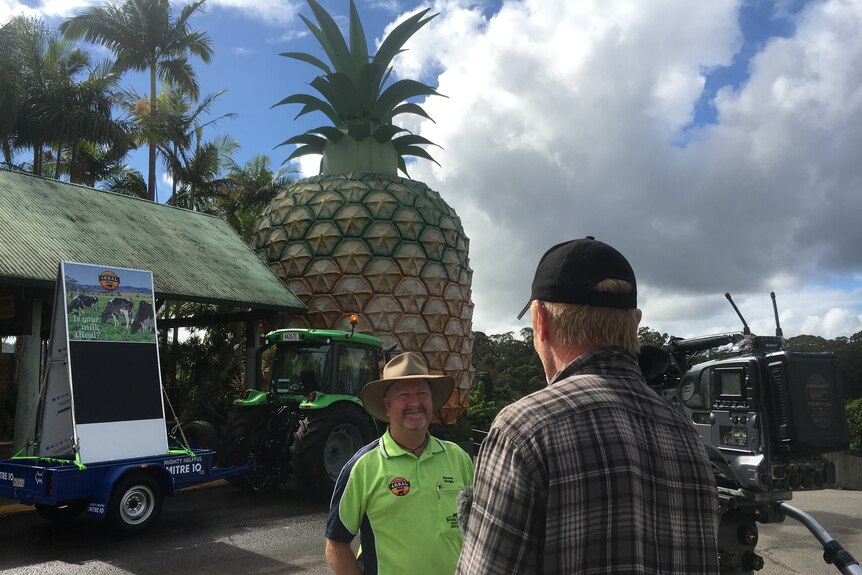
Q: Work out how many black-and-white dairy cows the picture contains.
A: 3